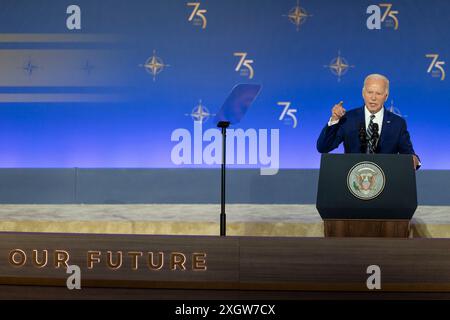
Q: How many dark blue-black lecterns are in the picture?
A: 1